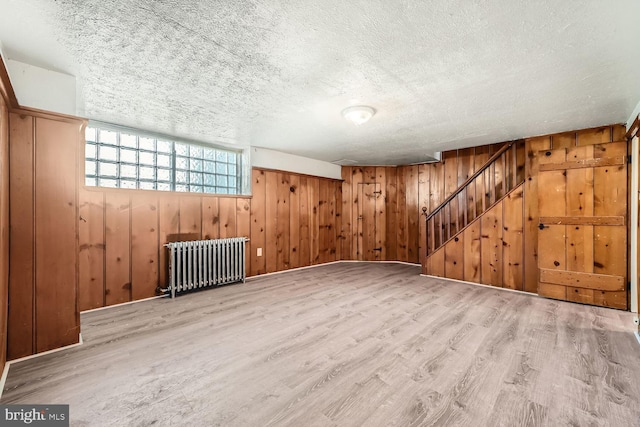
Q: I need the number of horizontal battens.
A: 3